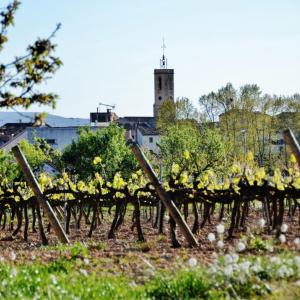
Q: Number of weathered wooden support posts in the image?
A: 3